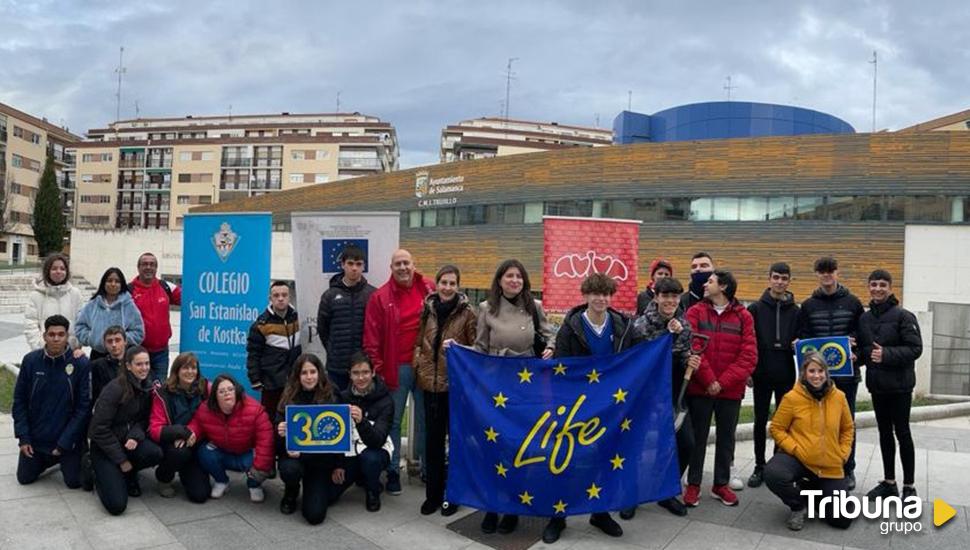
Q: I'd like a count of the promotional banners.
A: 3